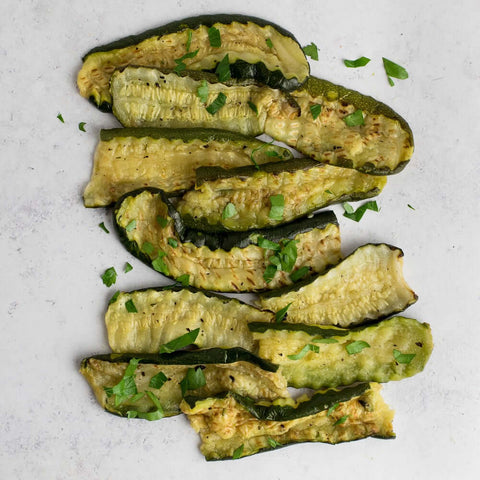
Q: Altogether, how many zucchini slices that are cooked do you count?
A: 11